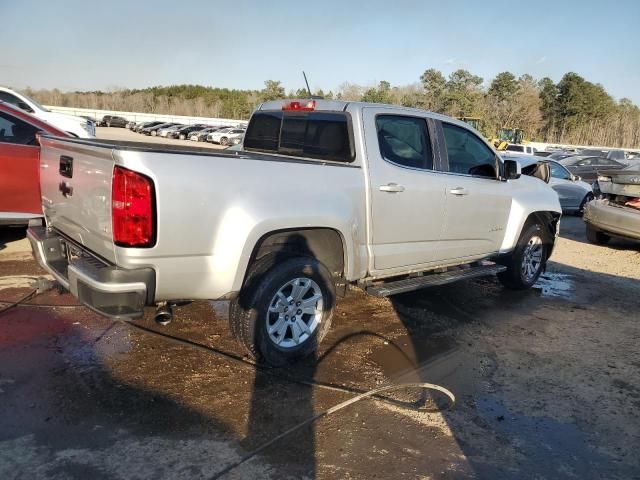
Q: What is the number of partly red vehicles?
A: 1